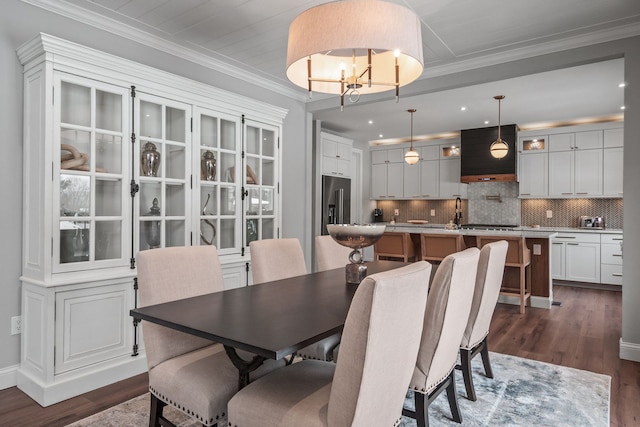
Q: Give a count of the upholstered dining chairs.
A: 6